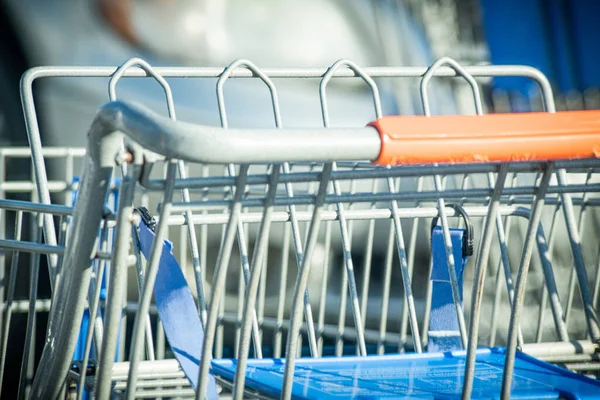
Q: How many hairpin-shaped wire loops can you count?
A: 4